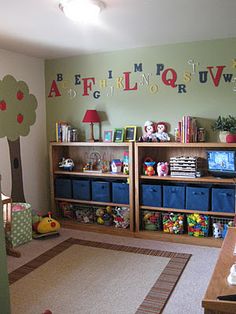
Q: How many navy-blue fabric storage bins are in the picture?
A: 8